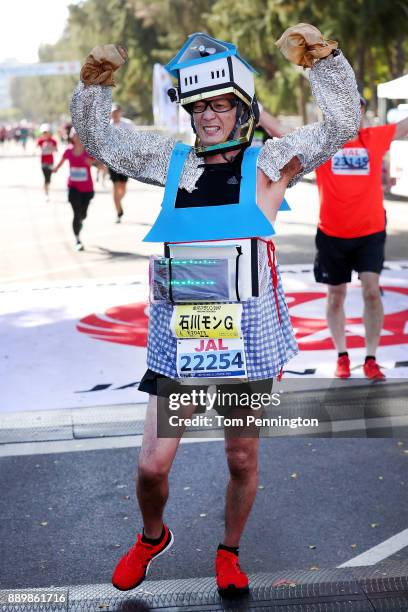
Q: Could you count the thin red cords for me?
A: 1